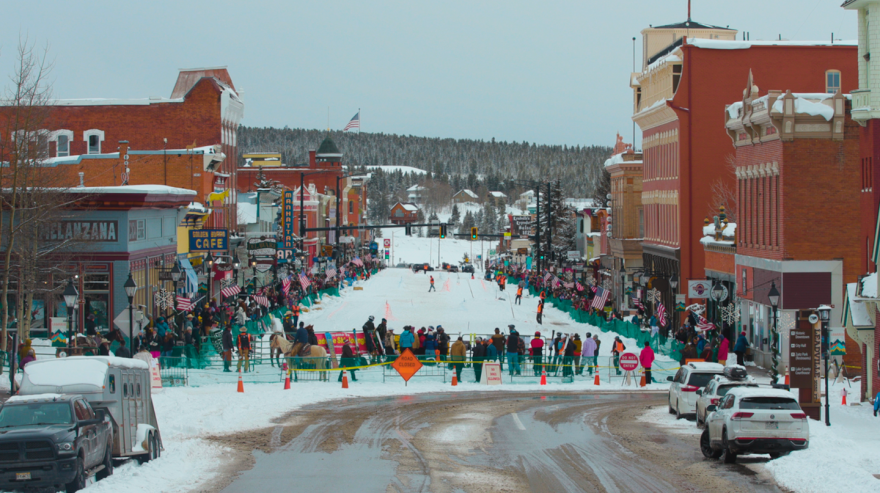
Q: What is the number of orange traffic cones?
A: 9